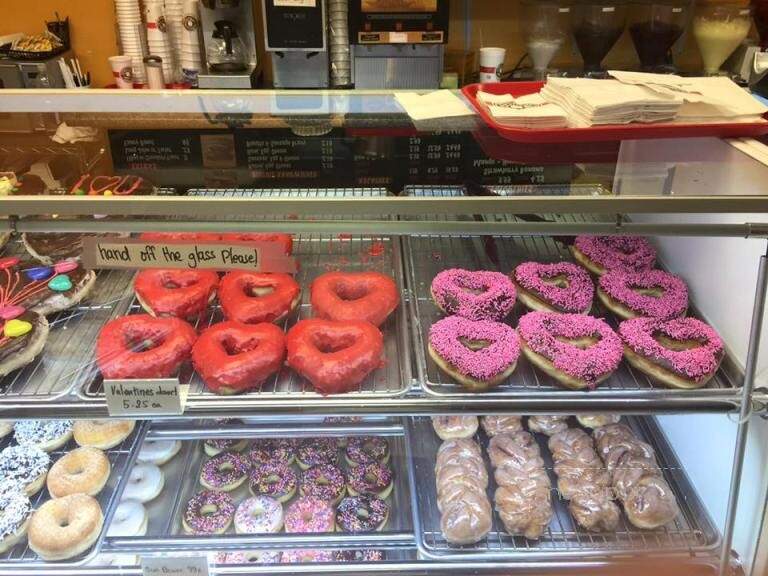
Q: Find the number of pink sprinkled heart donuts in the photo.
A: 7